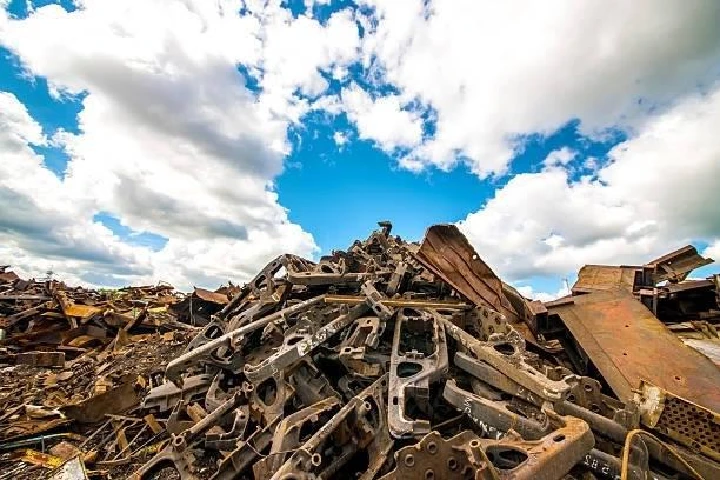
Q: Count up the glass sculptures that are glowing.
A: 0